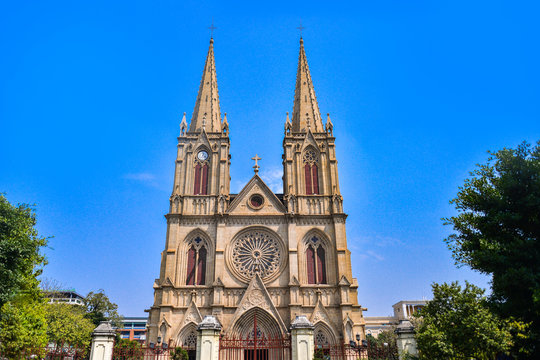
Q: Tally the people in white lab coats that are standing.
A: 0